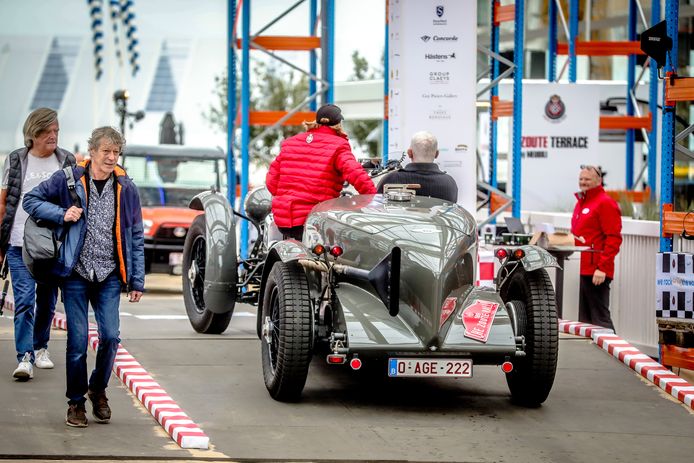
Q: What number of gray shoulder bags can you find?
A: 1